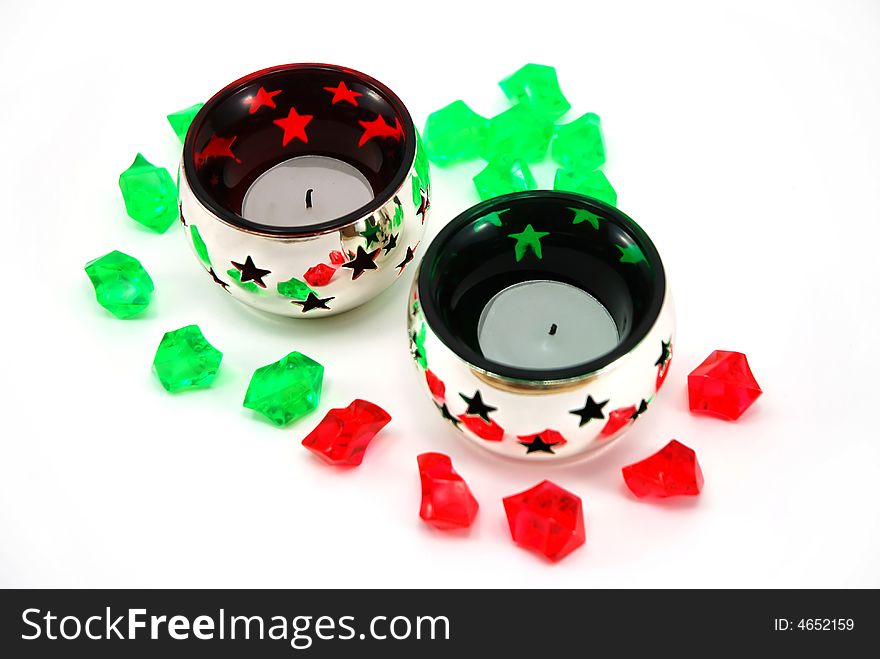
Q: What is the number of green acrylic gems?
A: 11